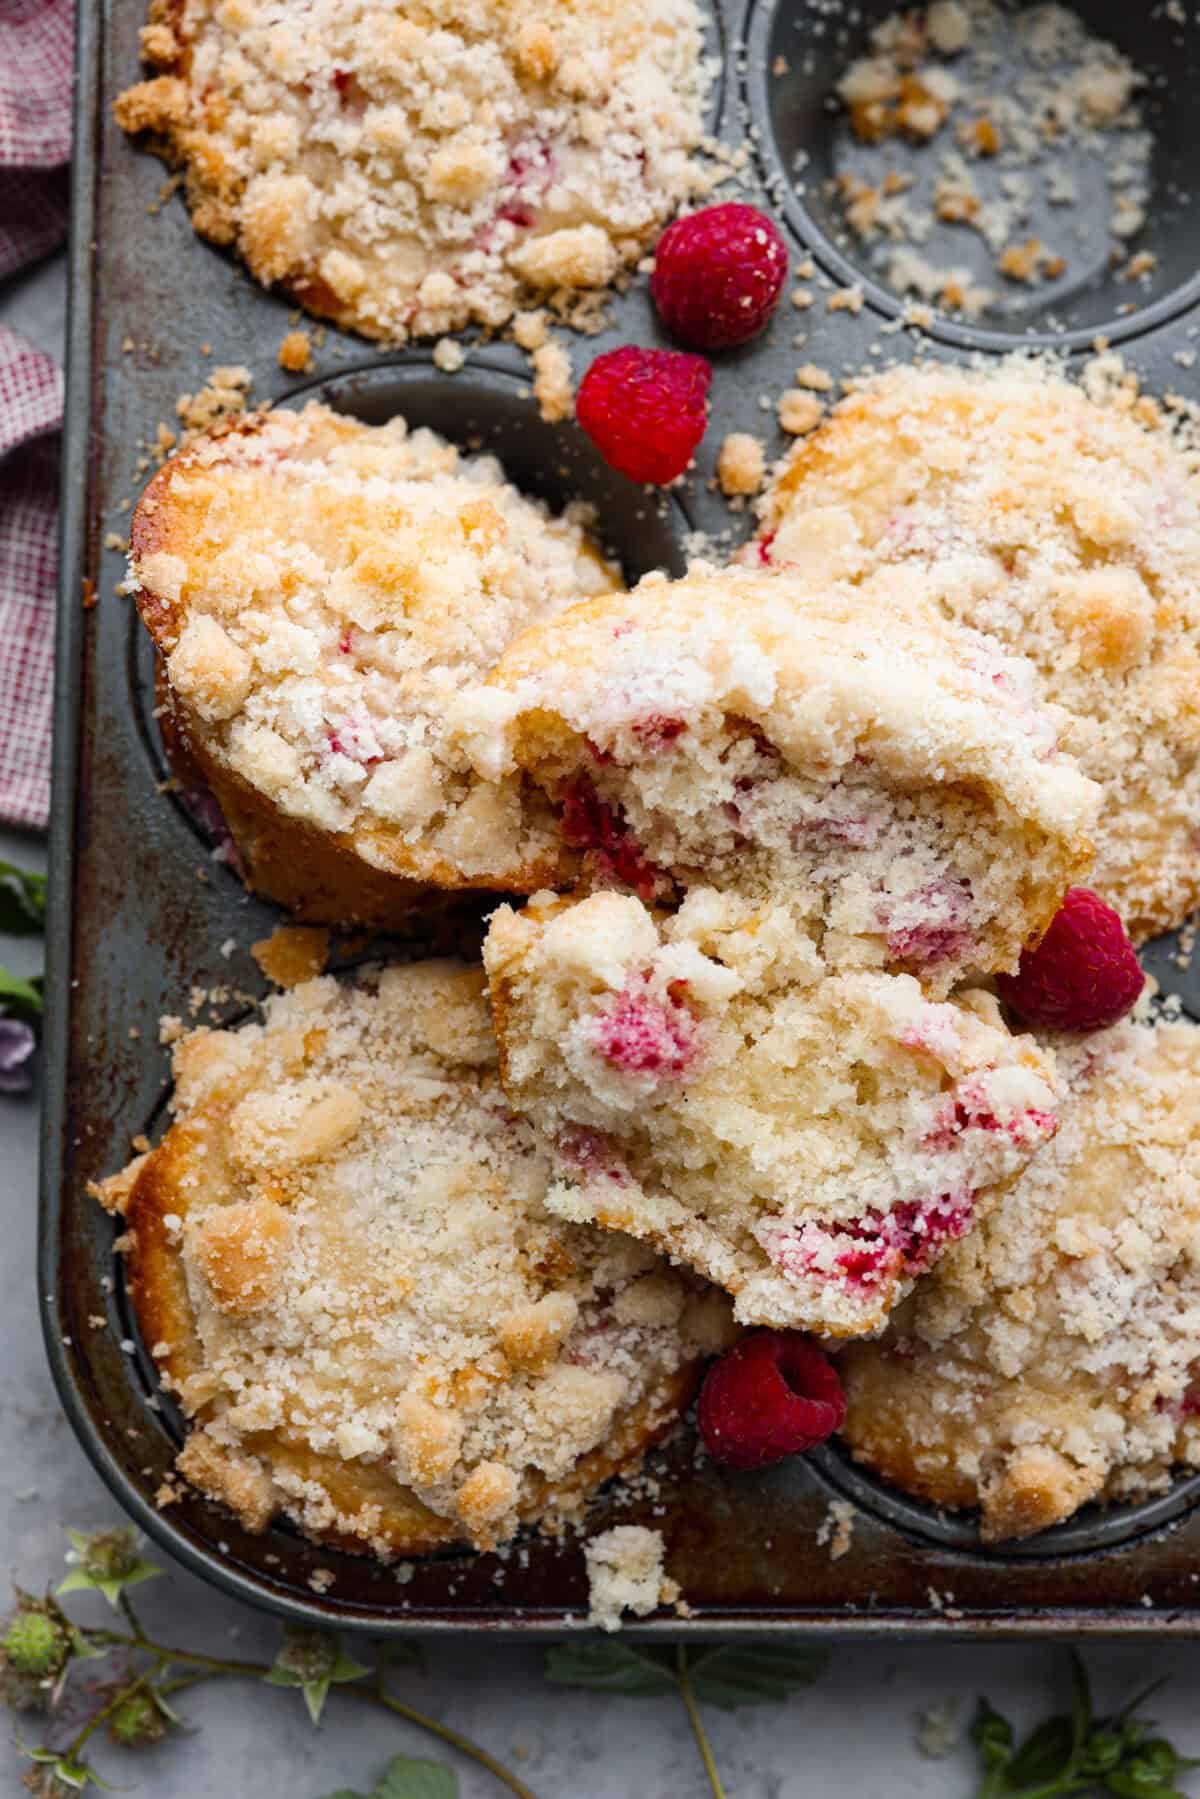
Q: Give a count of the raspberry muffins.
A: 6